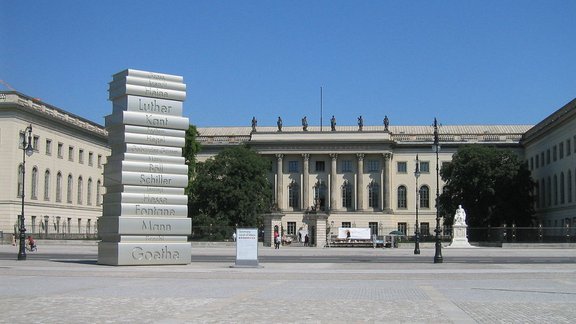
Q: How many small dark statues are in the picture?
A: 6